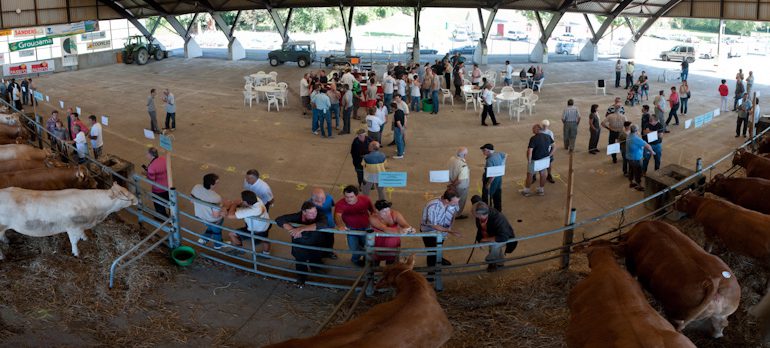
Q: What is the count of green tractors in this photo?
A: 1